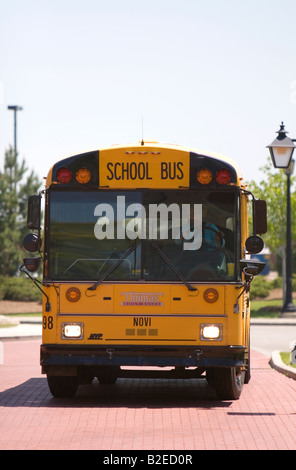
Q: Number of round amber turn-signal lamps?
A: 2